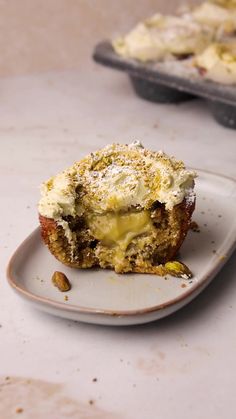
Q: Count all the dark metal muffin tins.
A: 1